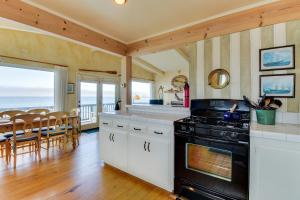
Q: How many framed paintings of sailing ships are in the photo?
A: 2